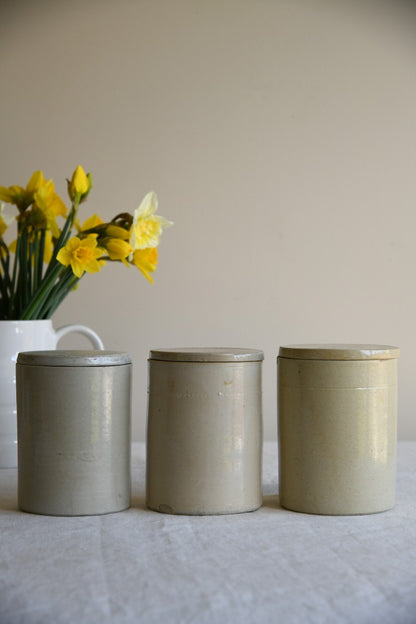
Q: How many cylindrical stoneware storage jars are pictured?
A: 3